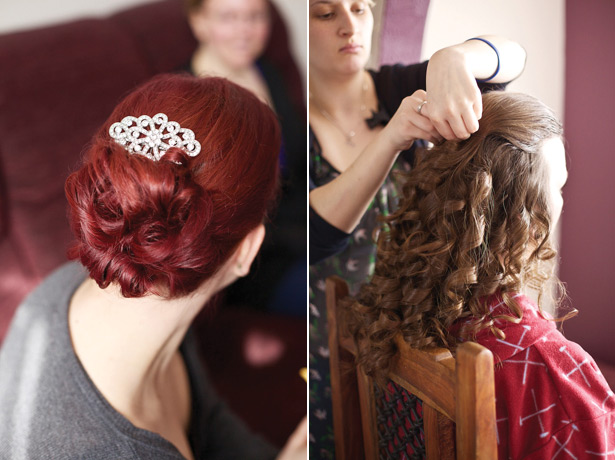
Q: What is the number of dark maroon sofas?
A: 1